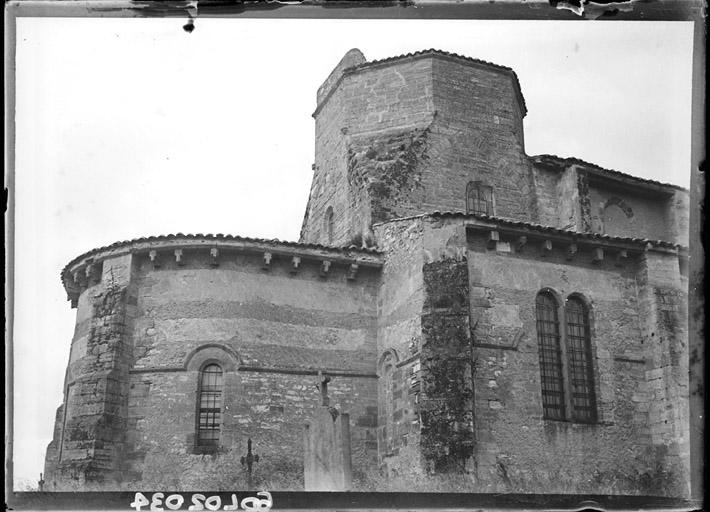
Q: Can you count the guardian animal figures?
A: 0